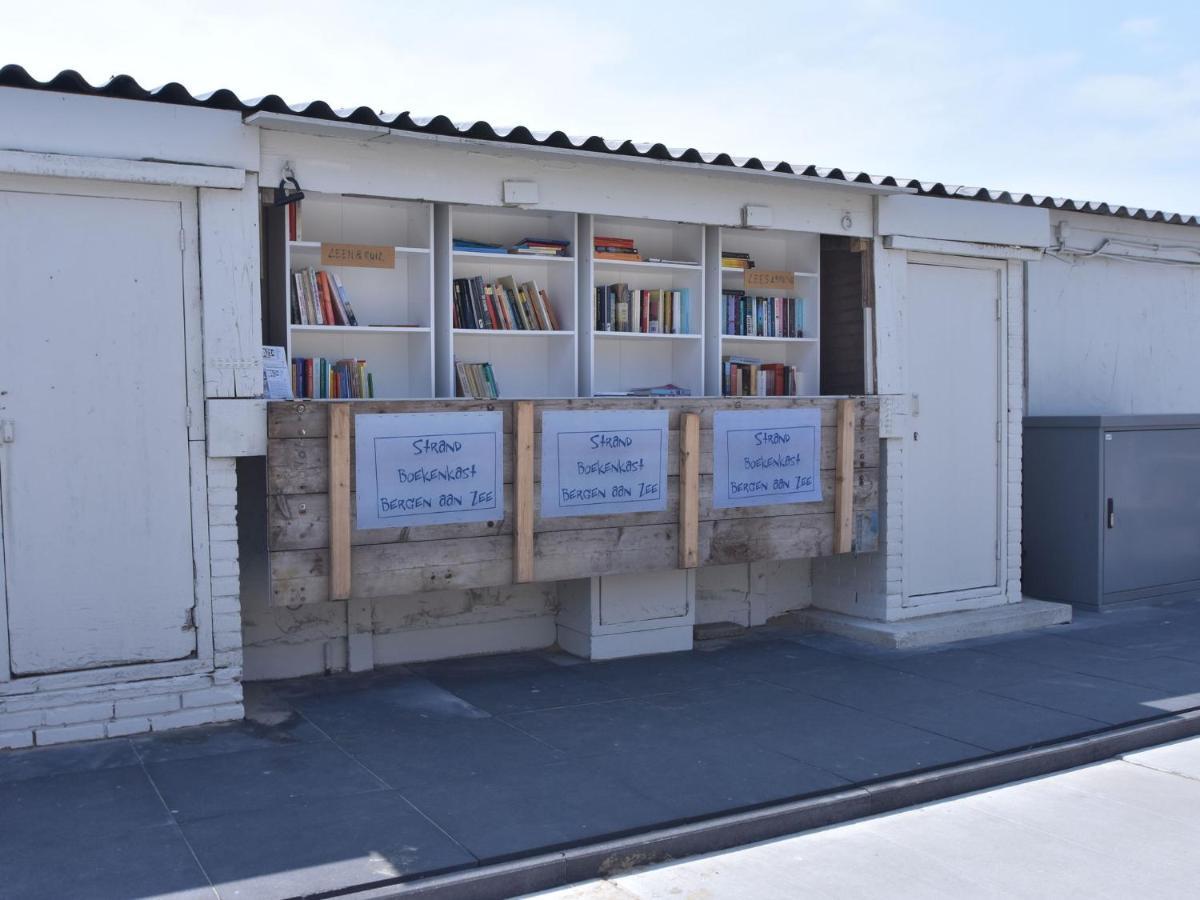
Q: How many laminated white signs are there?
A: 3